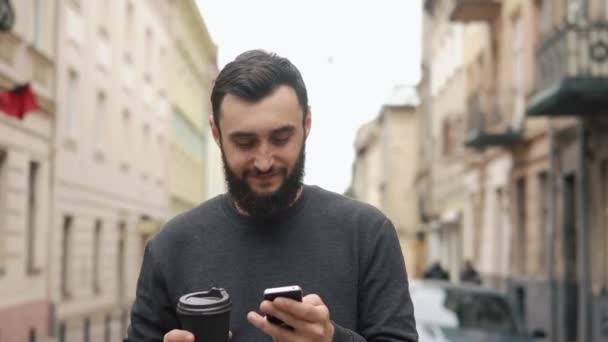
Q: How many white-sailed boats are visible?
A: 0